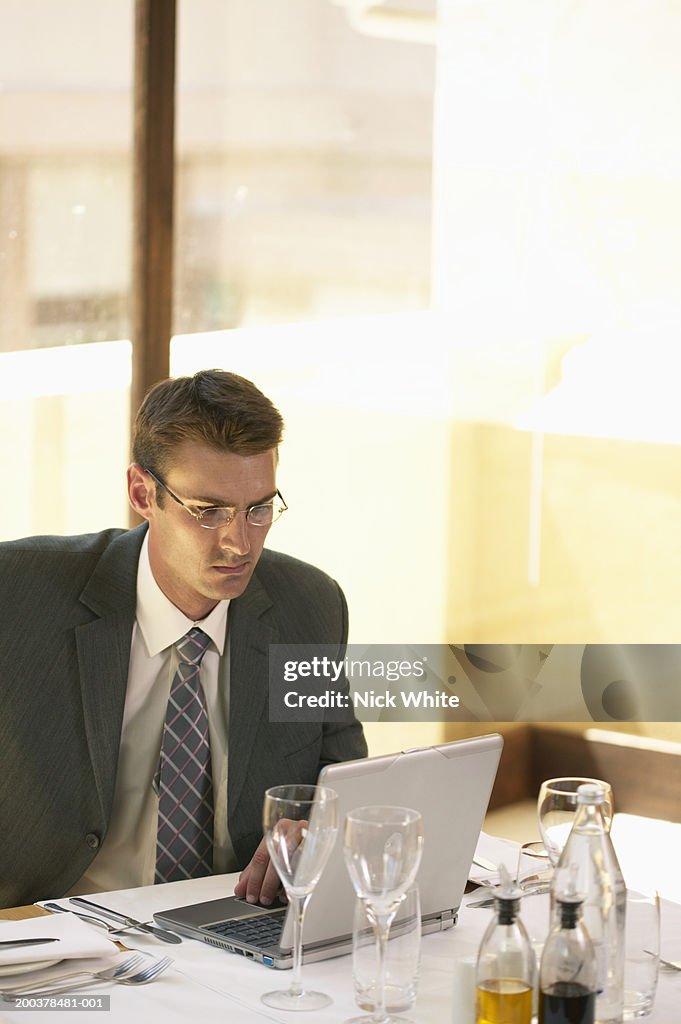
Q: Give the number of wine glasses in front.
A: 2